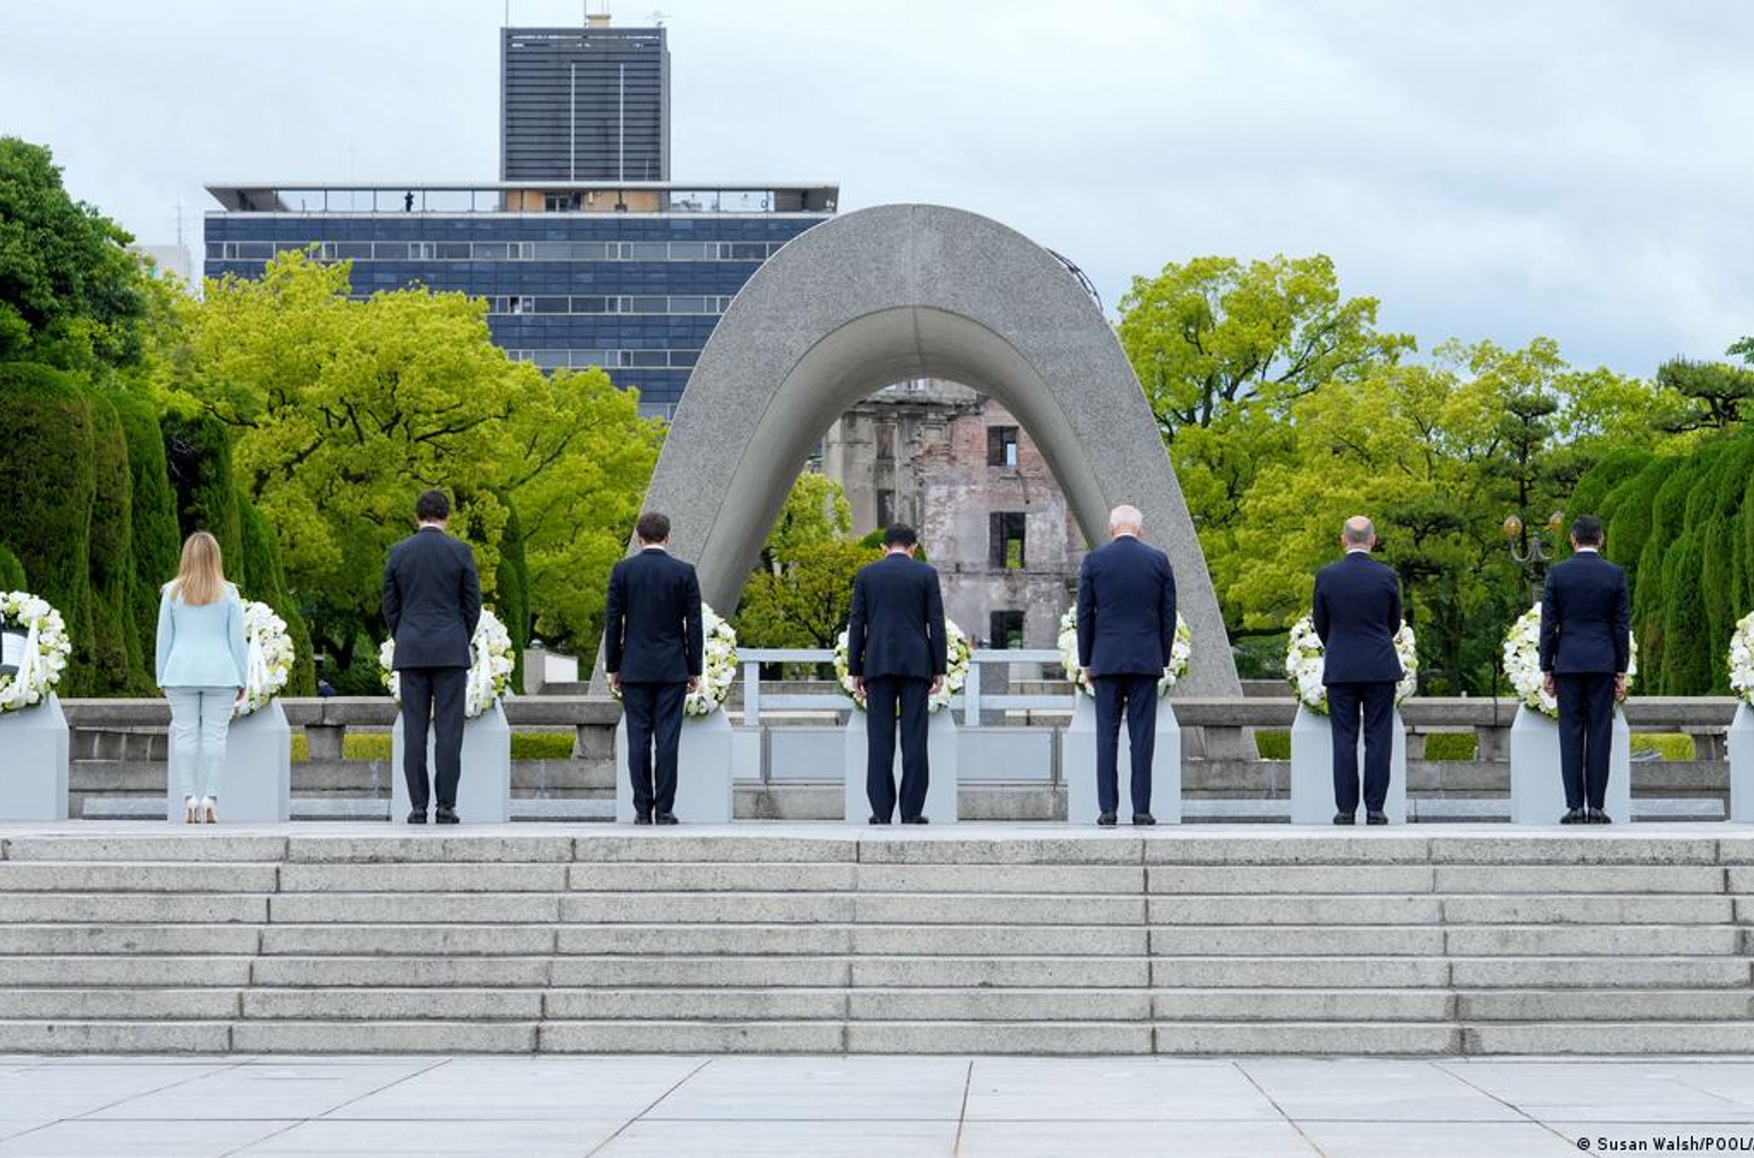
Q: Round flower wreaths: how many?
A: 9